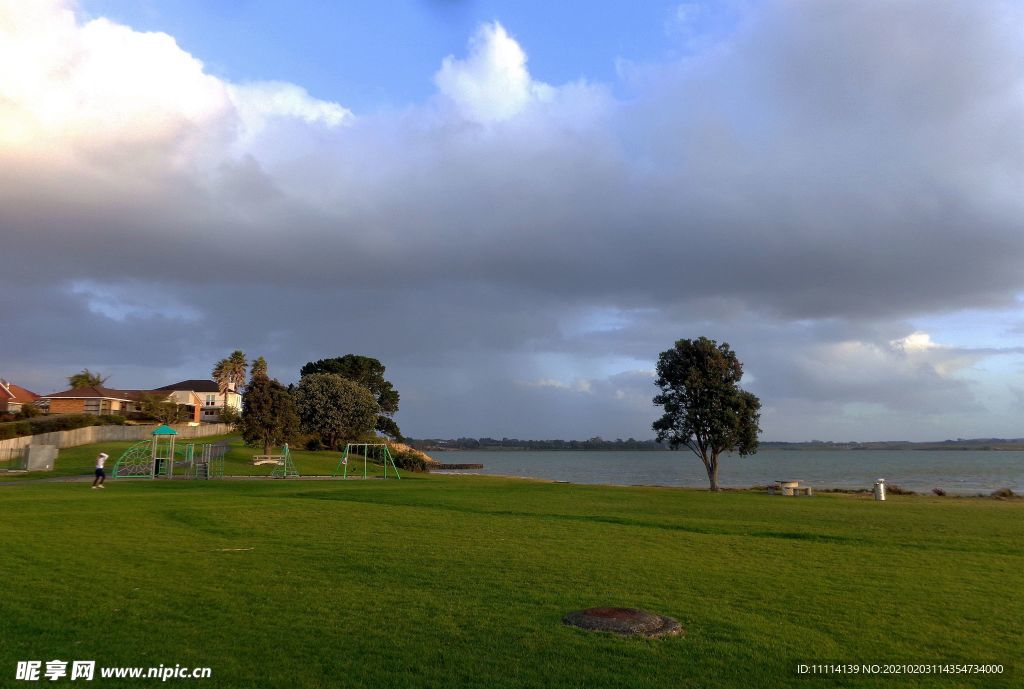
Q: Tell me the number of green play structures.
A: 3